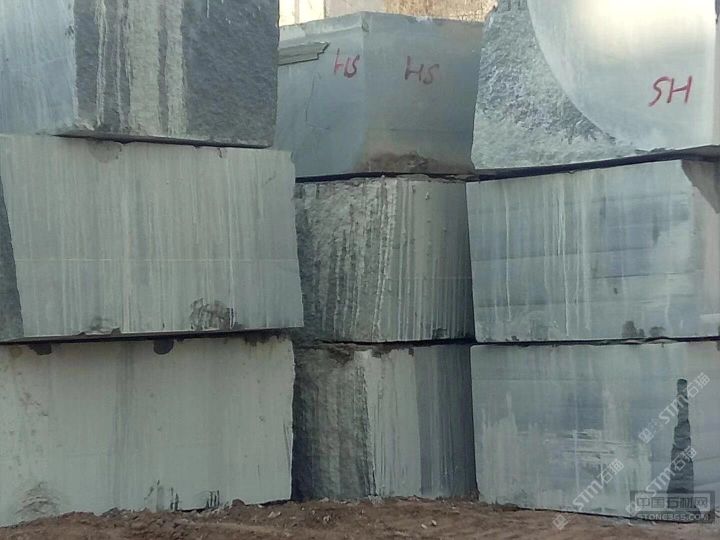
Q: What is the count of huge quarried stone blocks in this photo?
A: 9